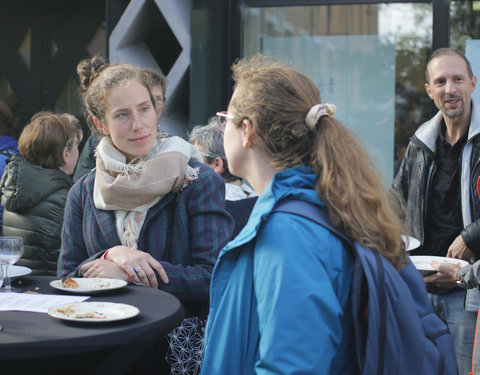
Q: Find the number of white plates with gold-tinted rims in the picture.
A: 2